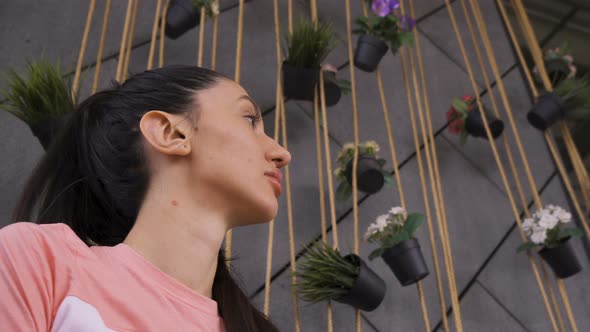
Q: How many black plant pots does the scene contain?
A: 12